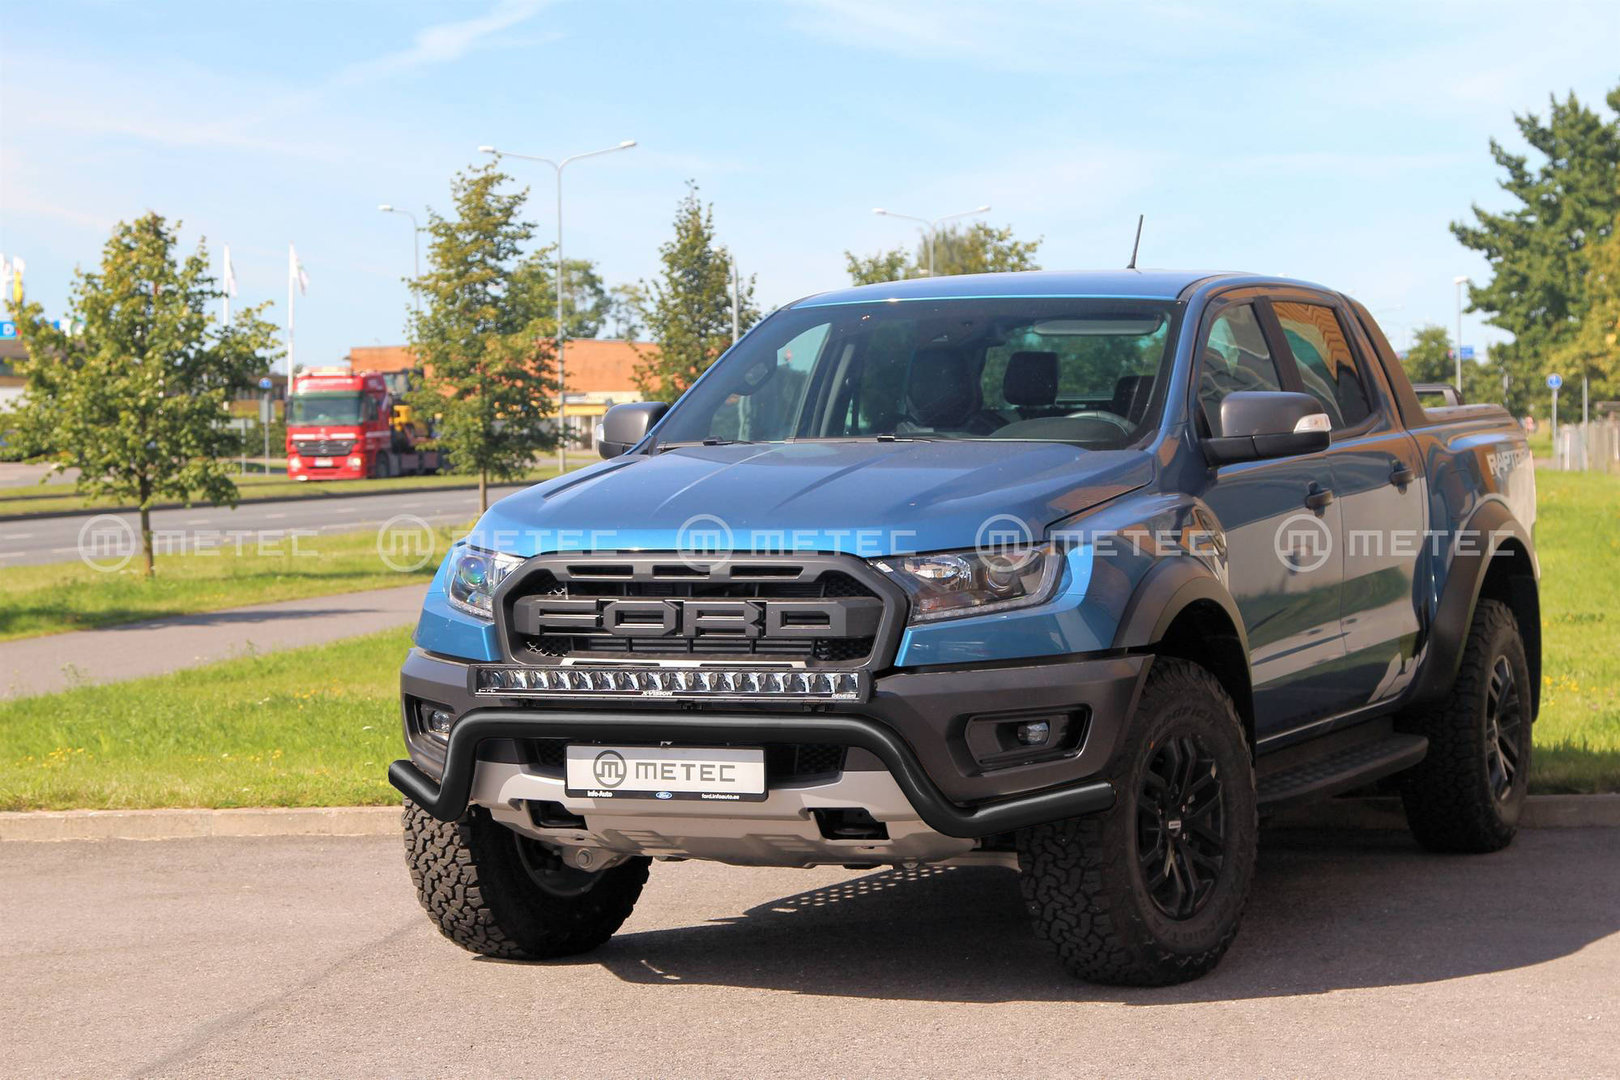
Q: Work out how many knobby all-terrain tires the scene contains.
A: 3